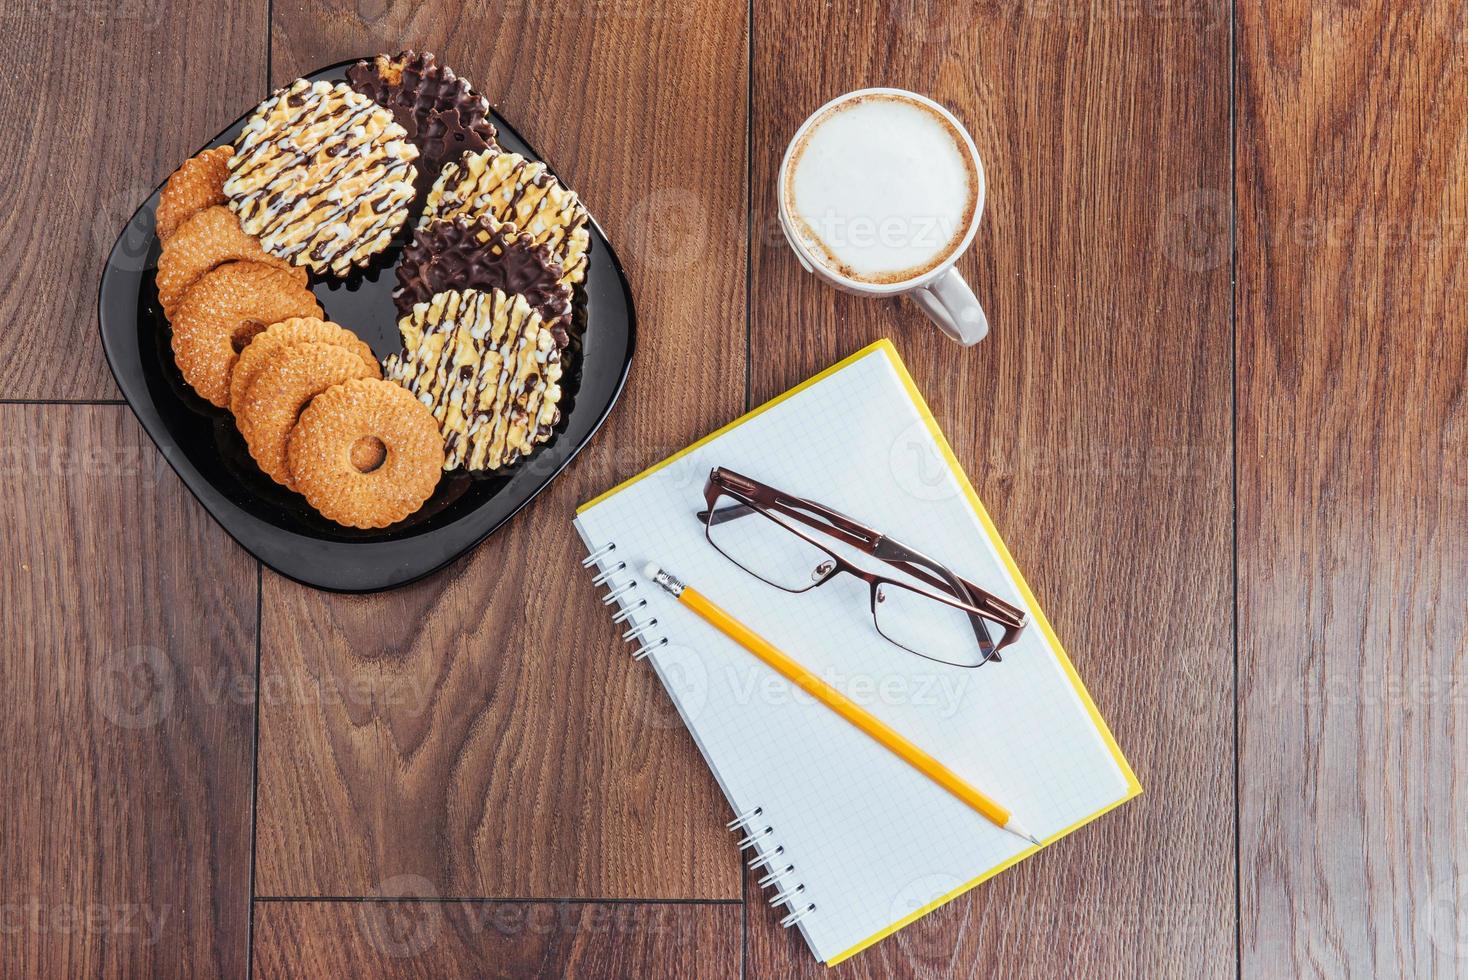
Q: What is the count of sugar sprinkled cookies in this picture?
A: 6